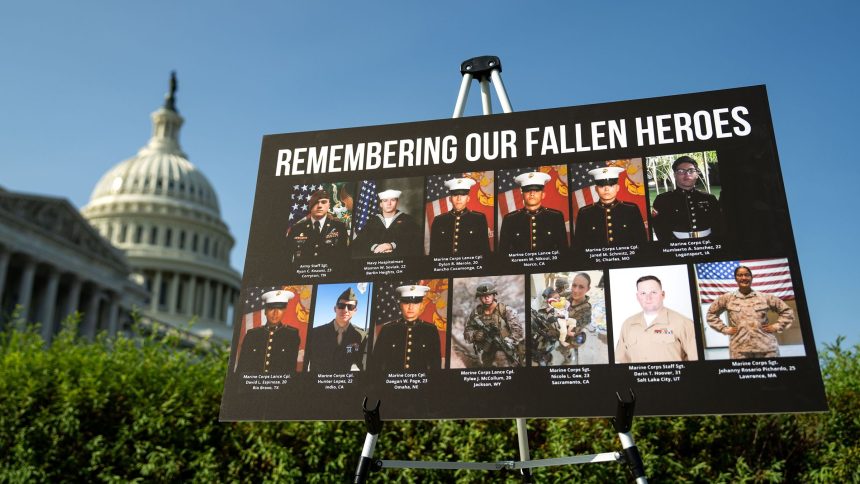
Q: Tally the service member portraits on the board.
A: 13